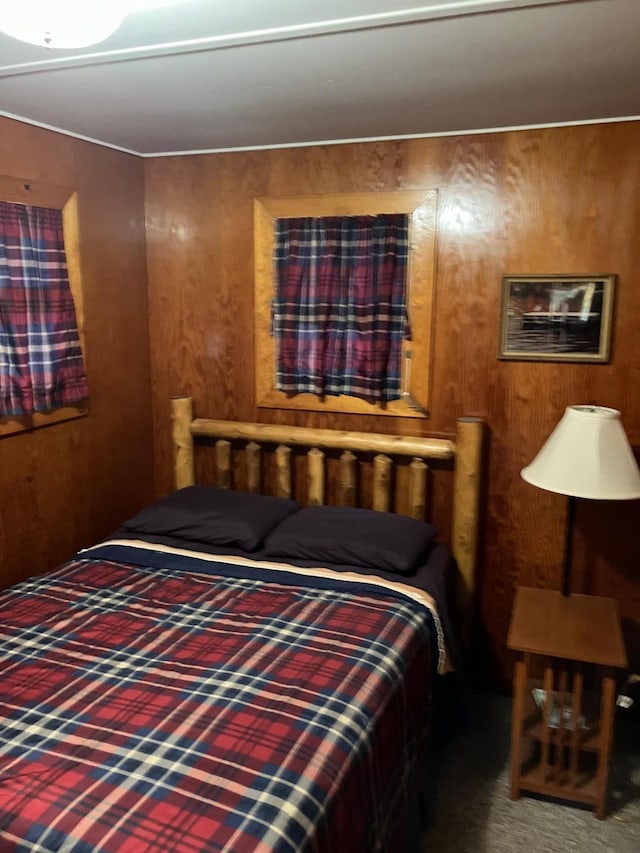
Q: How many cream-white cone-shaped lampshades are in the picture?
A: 1